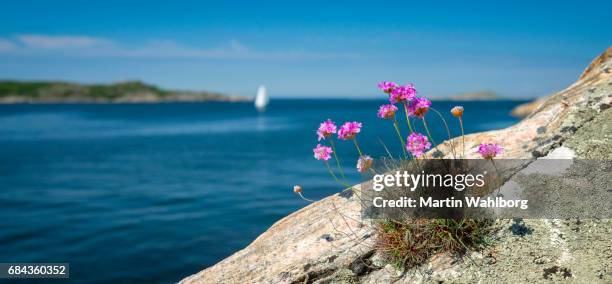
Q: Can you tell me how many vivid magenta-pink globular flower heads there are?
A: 9